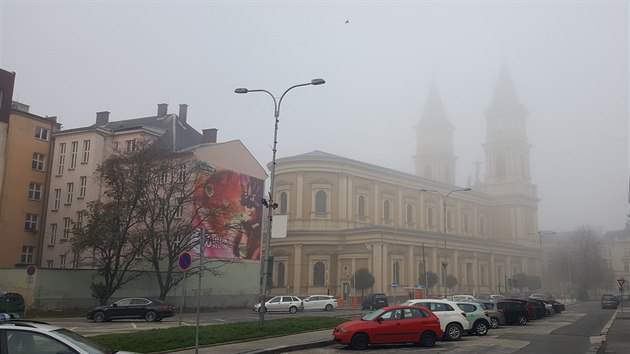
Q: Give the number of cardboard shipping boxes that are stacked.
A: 0